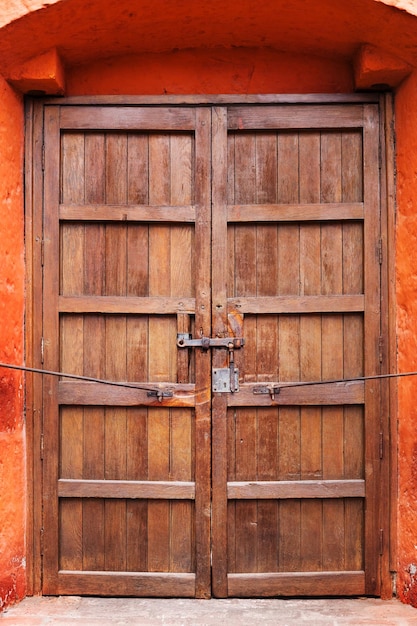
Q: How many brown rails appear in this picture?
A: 12